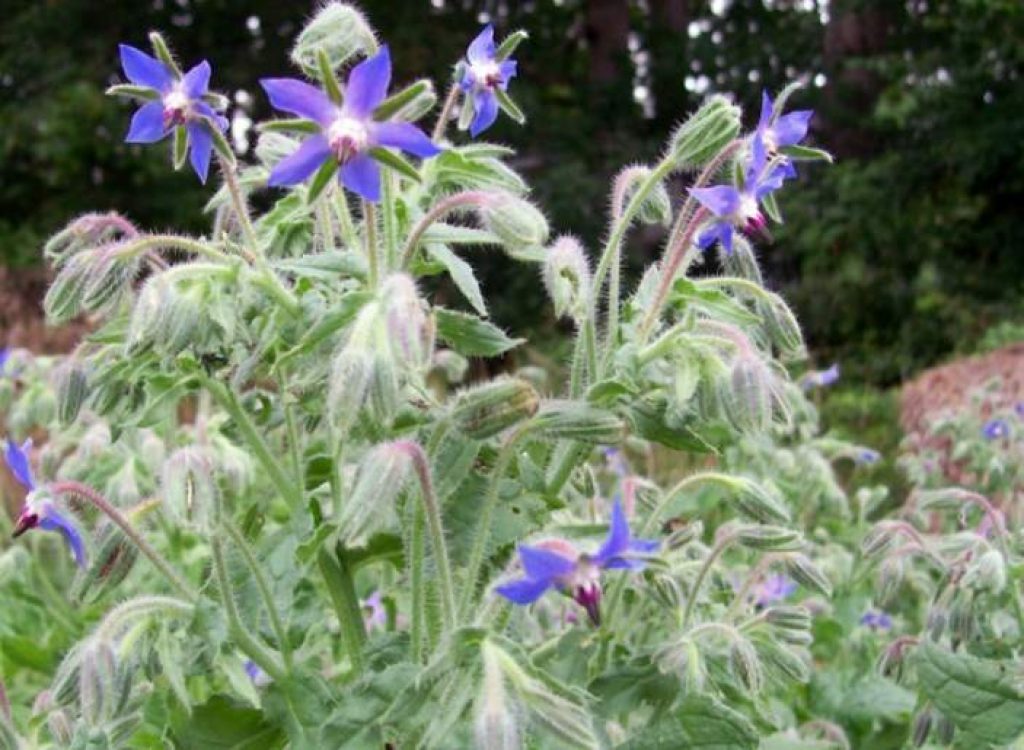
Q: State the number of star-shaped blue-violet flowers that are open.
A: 7